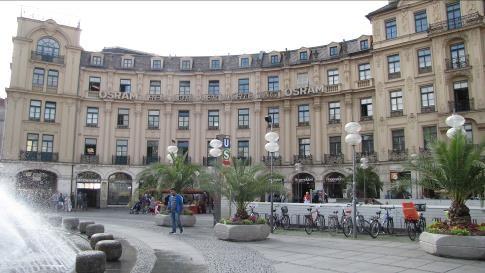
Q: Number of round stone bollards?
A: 7